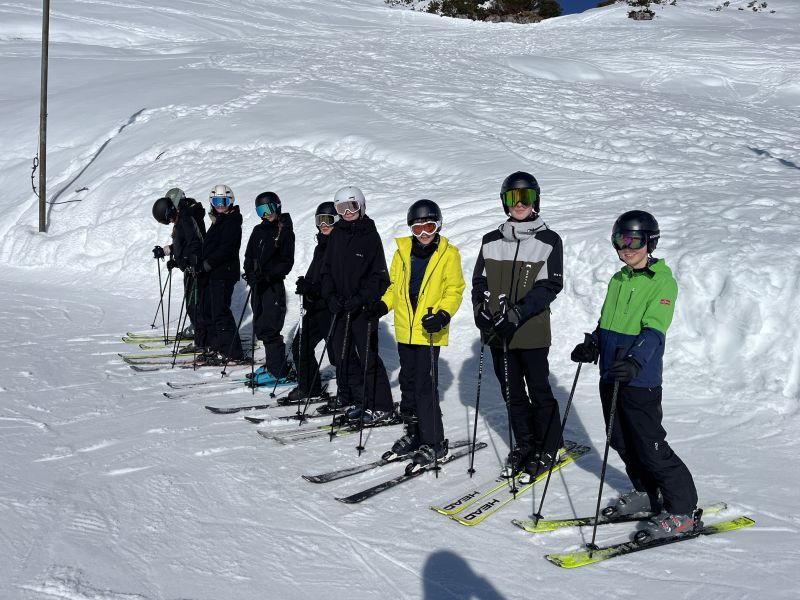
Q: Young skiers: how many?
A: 9